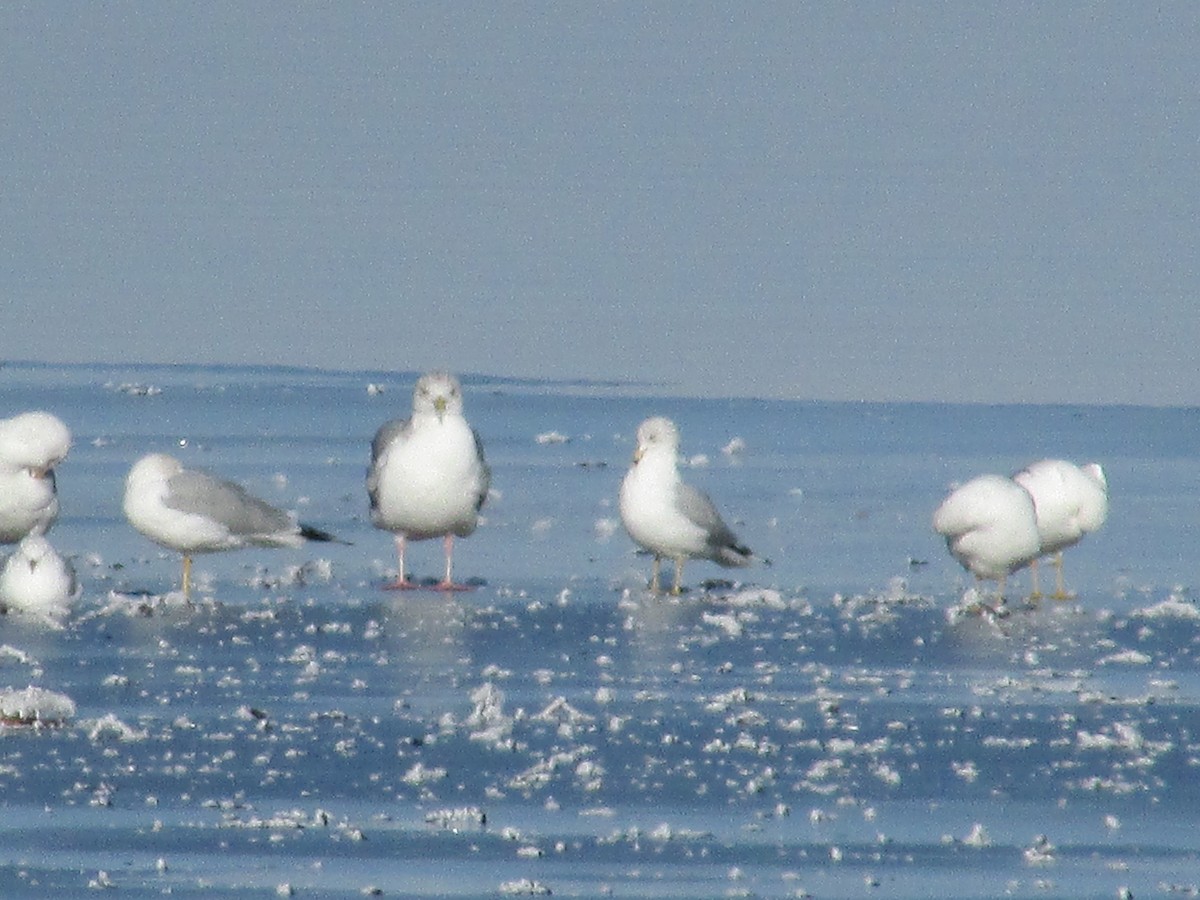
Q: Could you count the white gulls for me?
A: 7